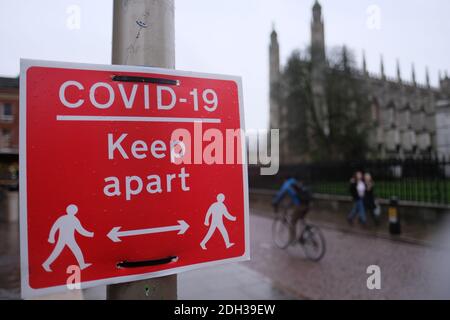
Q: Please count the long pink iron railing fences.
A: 0